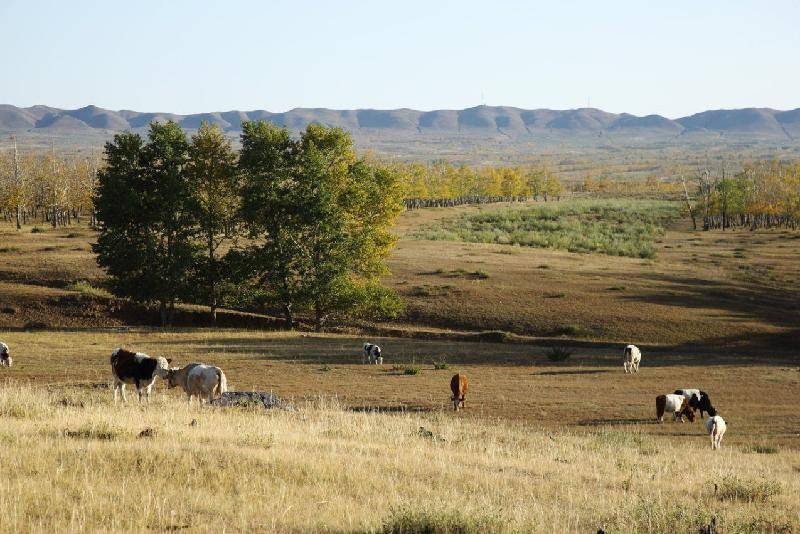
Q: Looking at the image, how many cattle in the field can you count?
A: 9